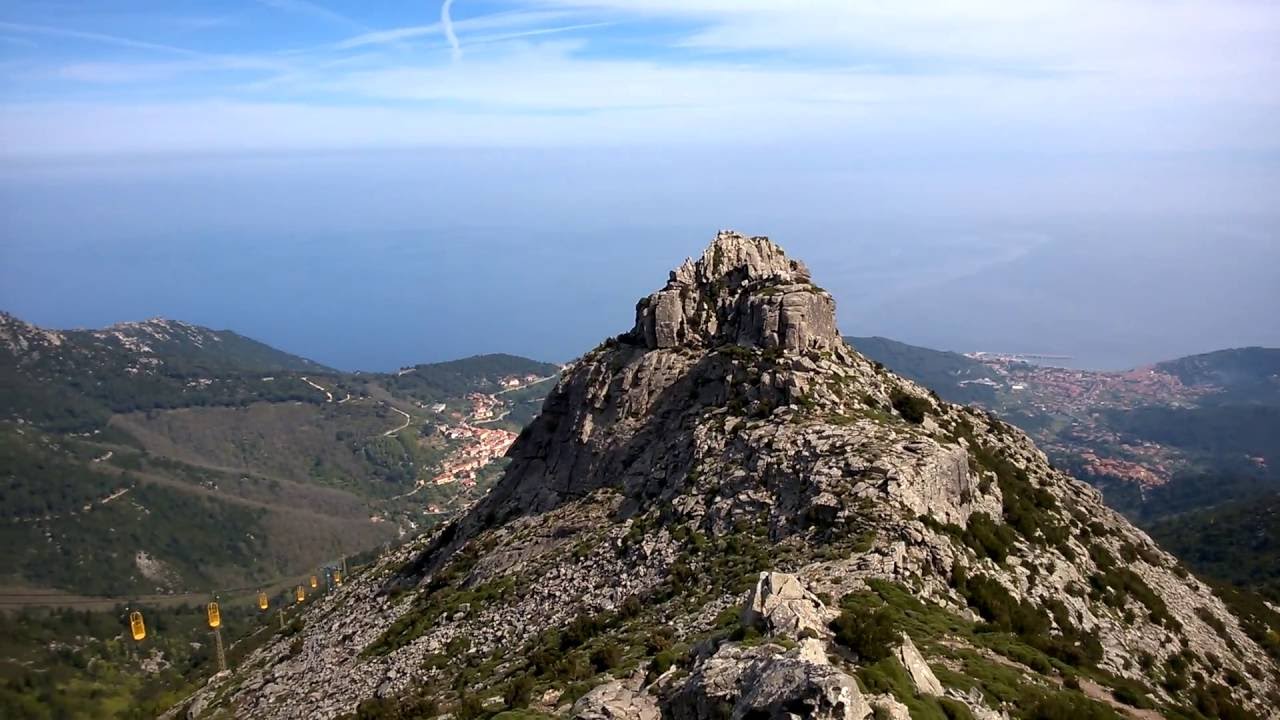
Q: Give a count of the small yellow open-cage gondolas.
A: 6